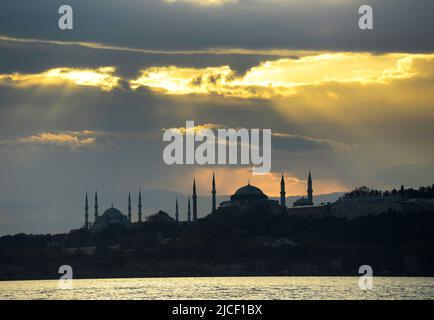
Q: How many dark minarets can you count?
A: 10